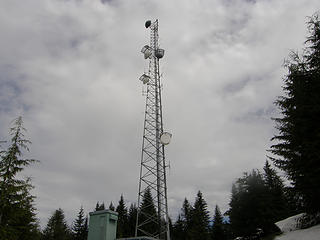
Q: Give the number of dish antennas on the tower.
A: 5